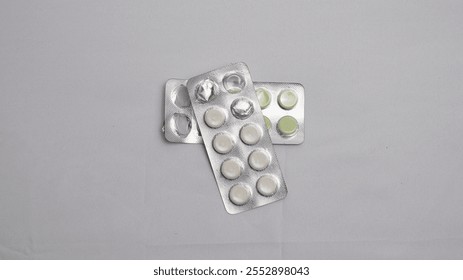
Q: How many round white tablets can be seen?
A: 7